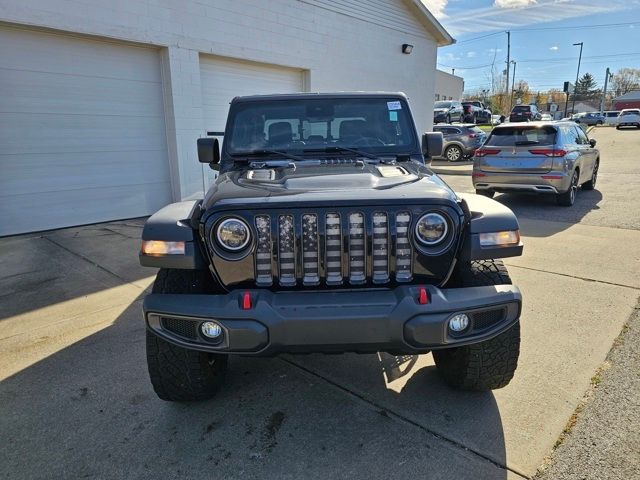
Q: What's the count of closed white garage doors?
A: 2